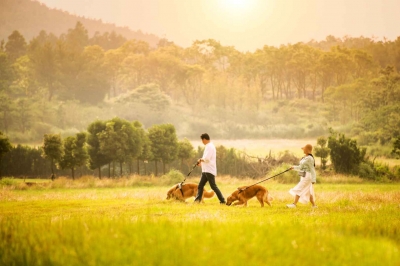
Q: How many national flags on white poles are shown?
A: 0